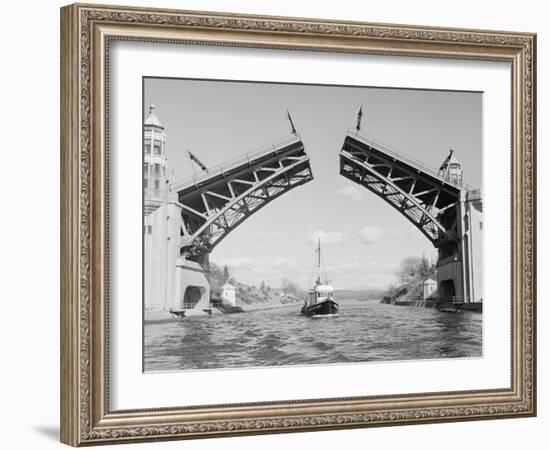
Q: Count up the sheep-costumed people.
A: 0